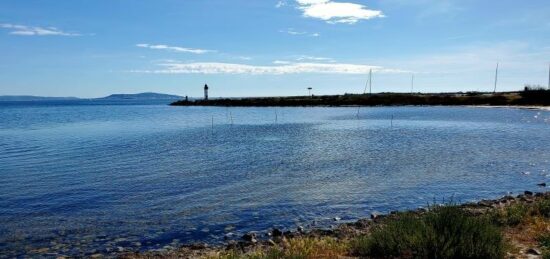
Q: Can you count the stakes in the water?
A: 5